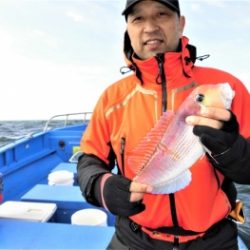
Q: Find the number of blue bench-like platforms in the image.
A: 3